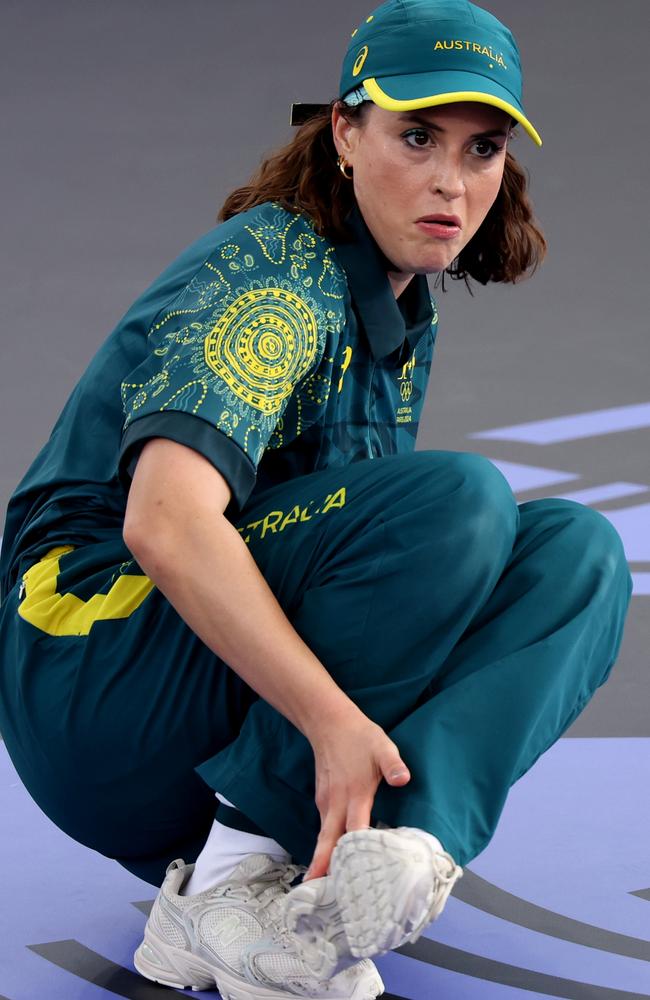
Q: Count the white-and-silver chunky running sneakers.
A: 2